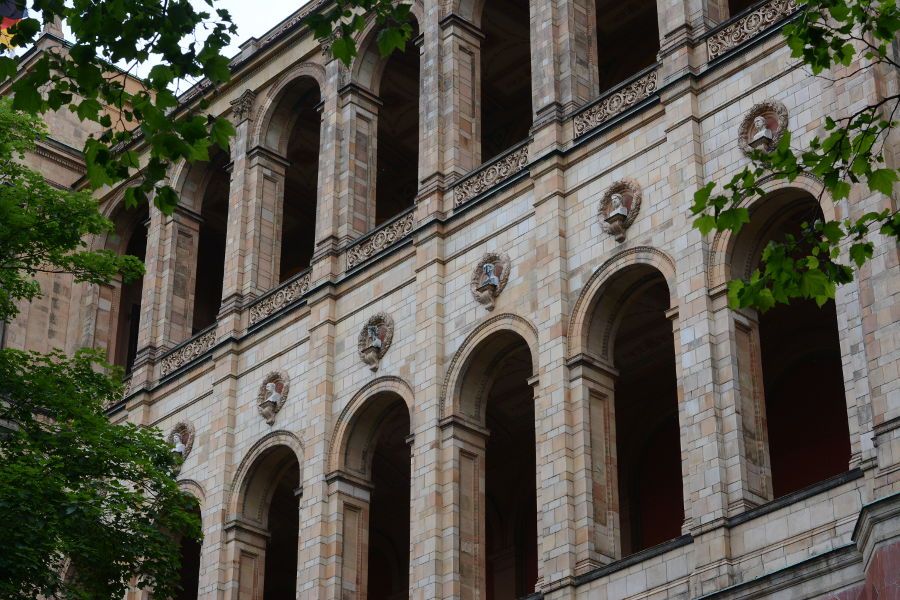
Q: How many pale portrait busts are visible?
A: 6